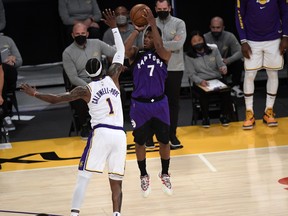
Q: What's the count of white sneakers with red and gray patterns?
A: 2